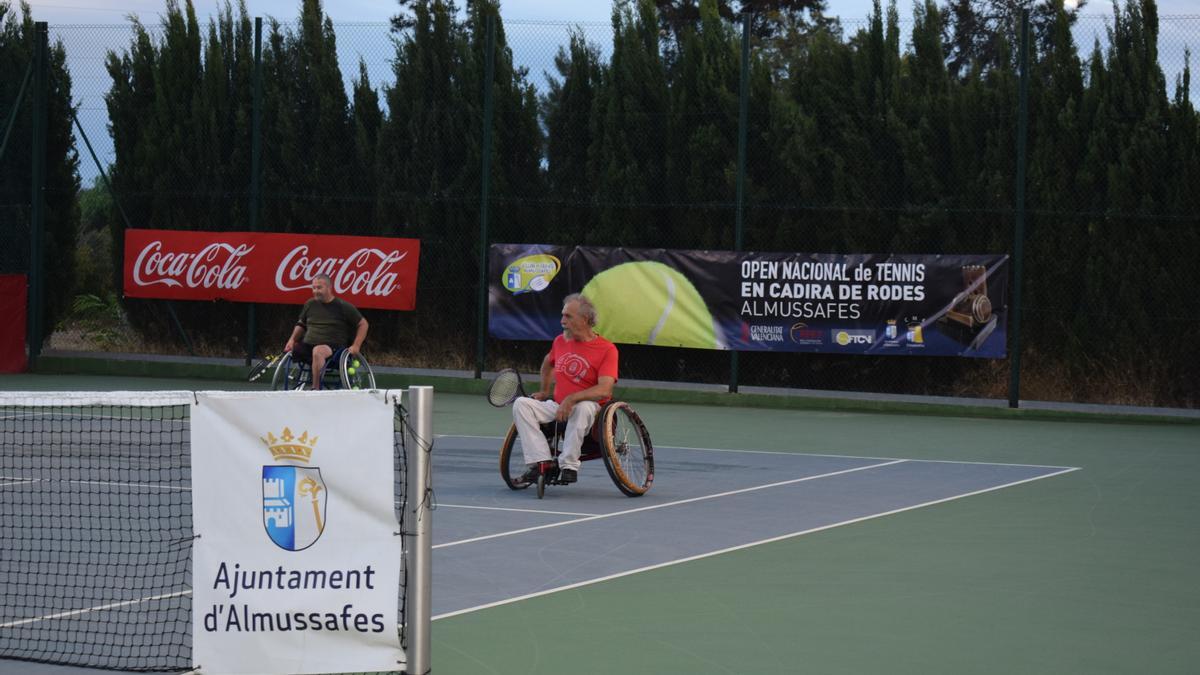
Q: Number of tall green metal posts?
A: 5